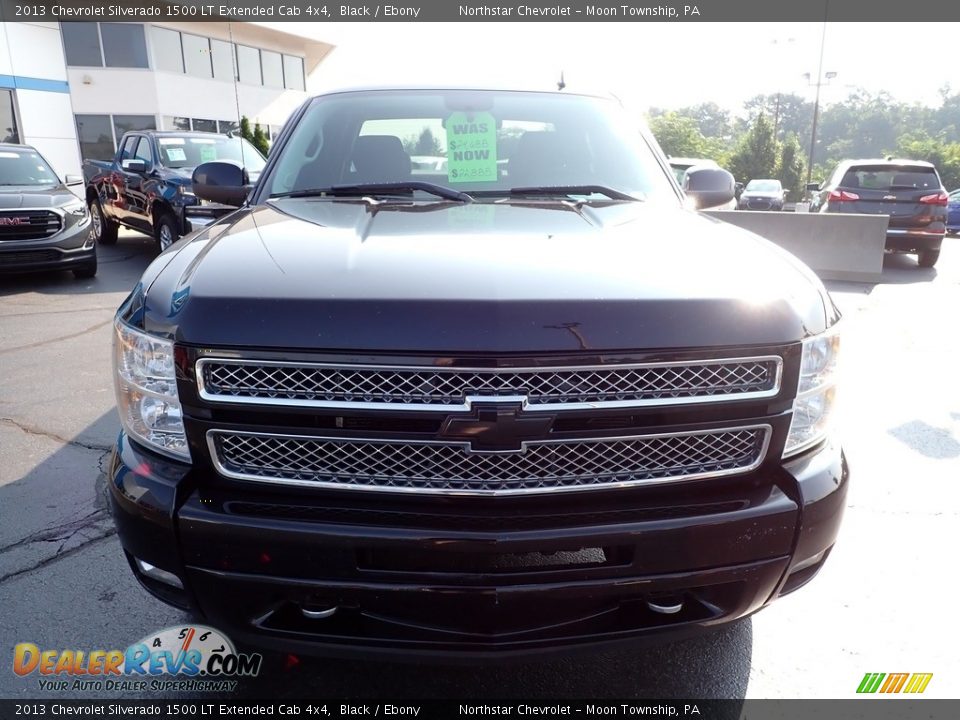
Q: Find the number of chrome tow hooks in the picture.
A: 2